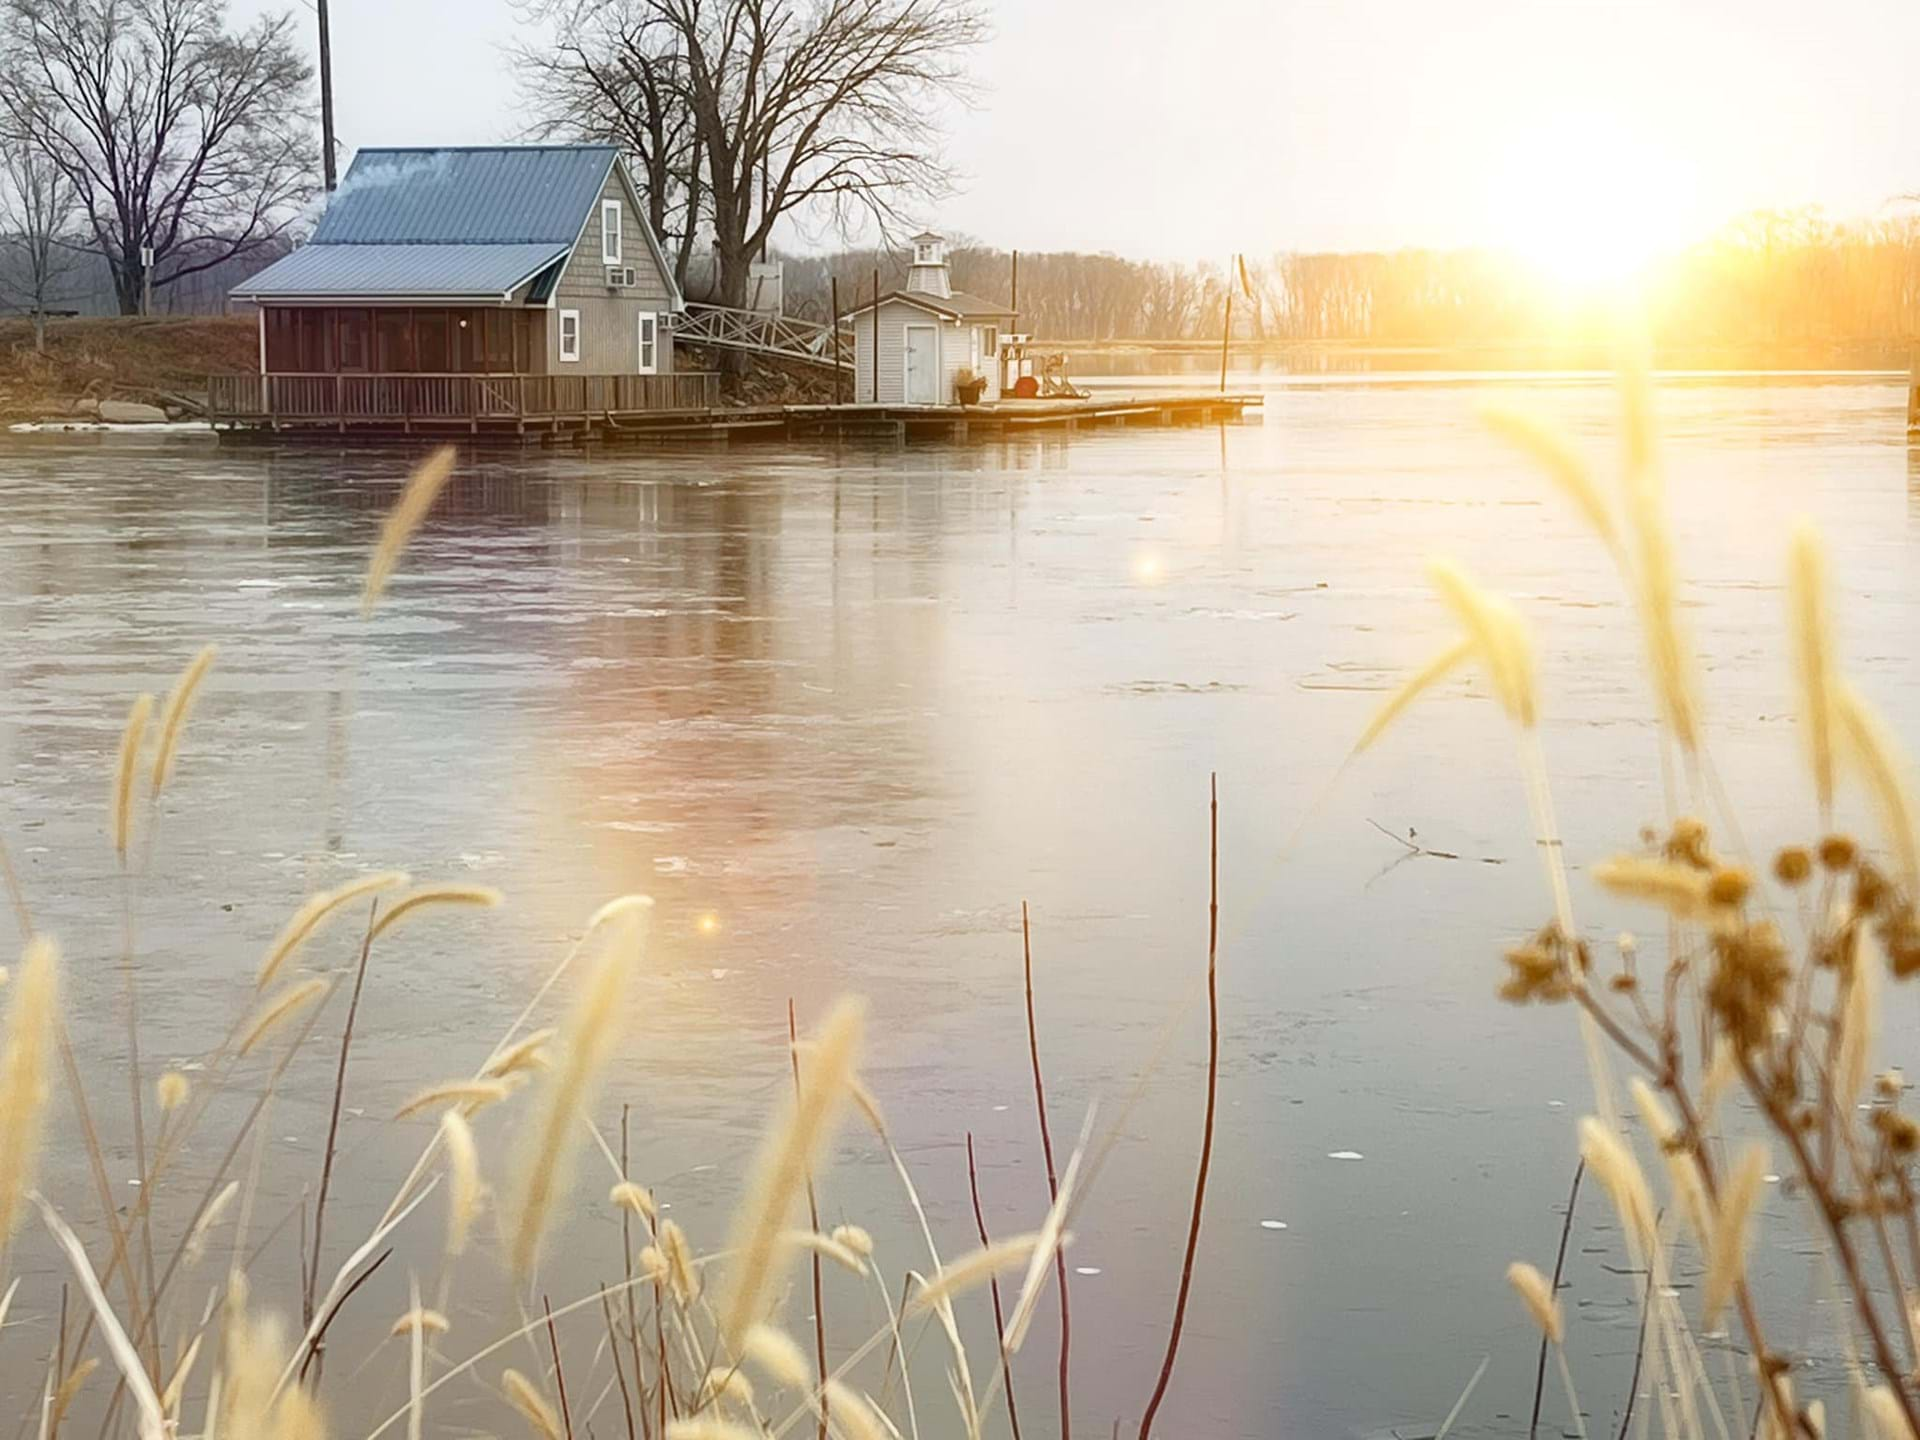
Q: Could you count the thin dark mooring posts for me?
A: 4